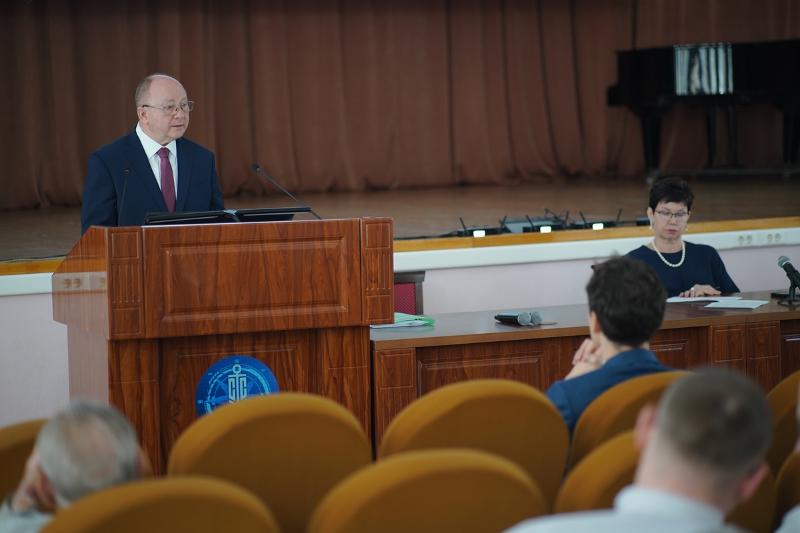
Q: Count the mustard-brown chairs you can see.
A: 9